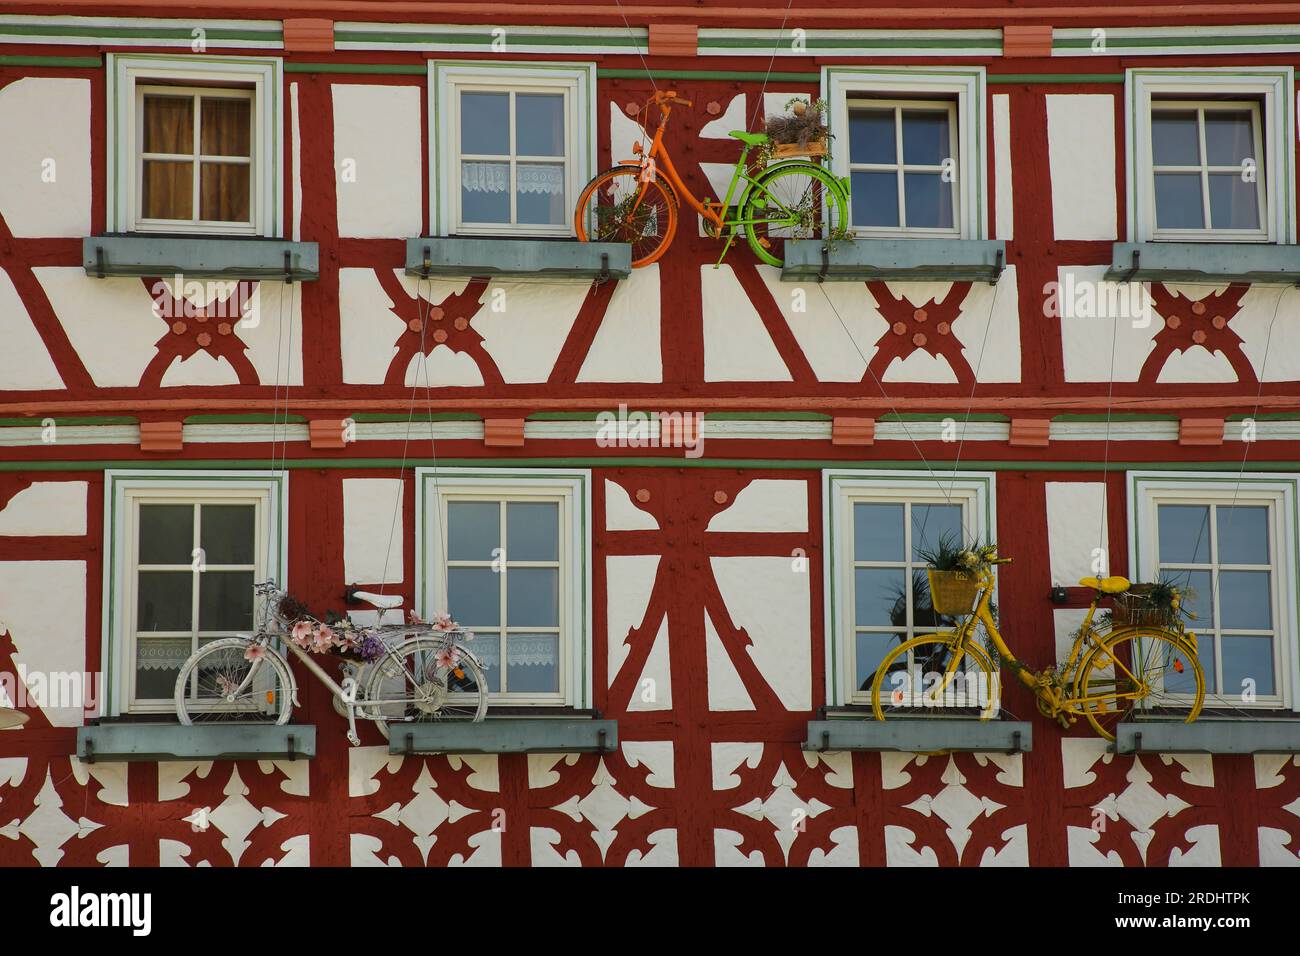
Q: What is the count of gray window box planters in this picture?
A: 8